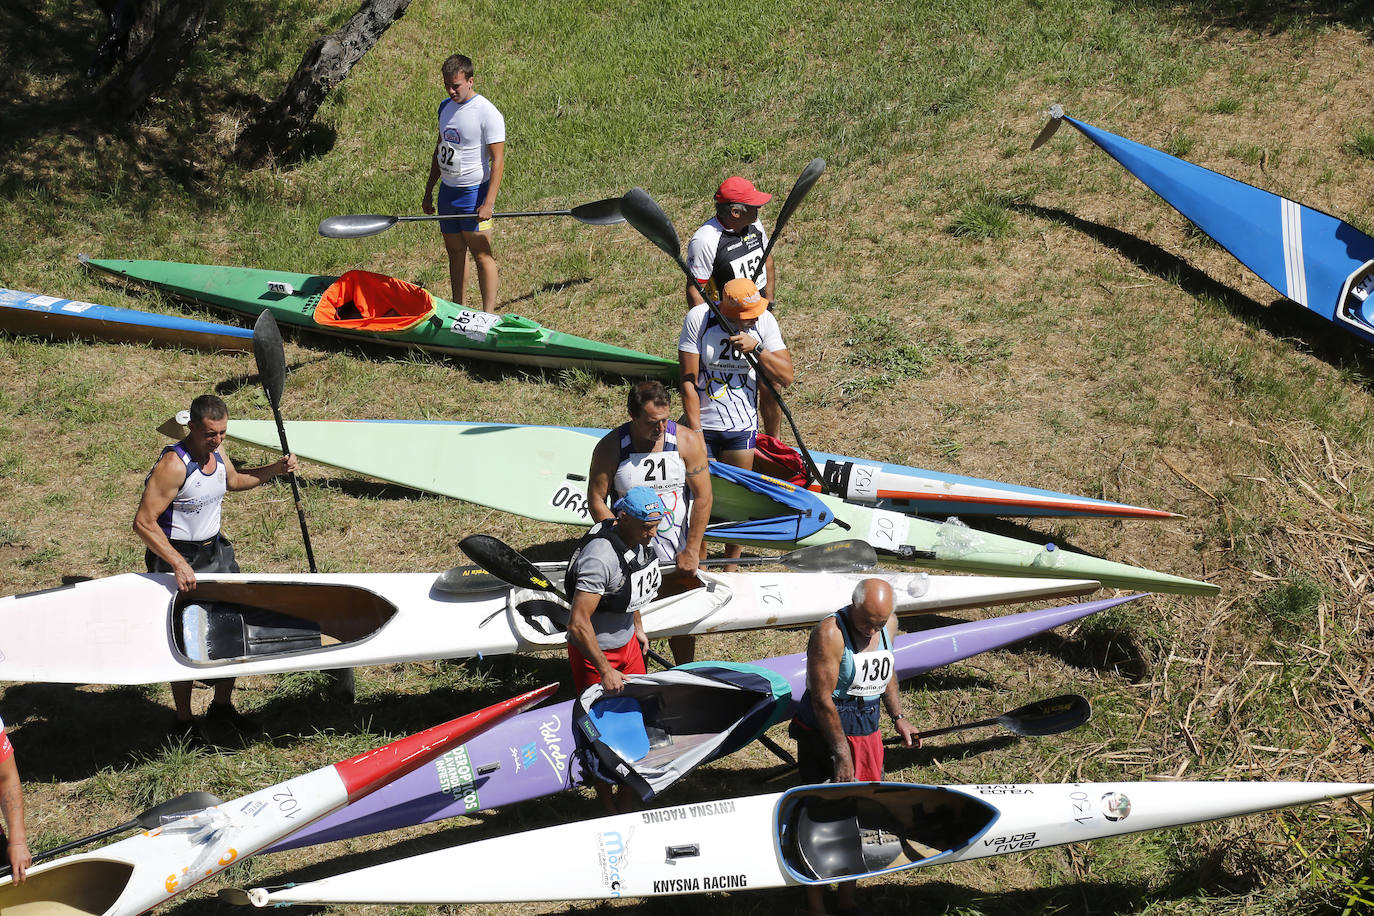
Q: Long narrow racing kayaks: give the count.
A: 9